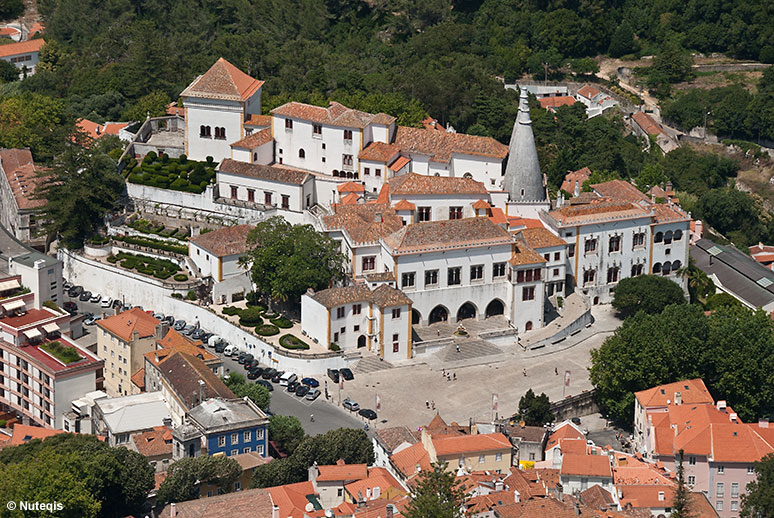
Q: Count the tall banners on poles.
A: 4